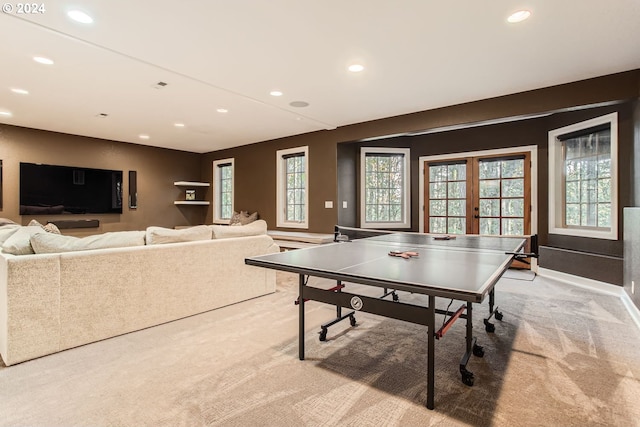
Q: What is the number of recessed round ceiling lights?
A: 10